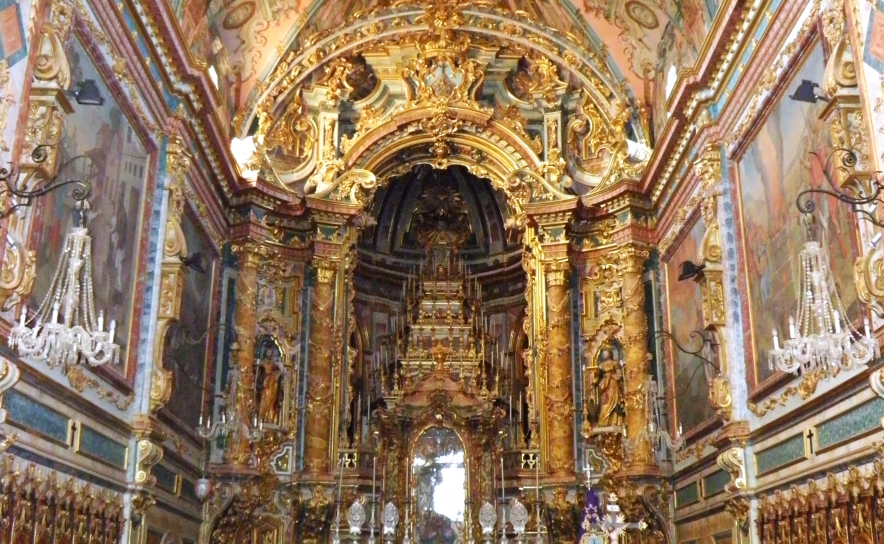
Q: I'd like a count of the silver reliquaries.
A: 4